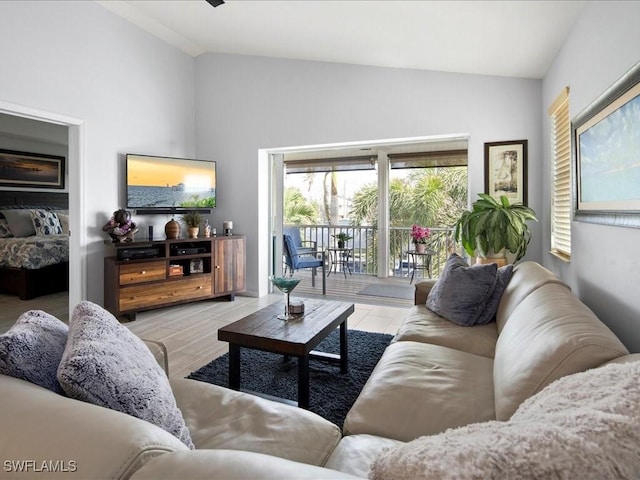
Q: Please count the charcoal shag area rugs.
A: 1